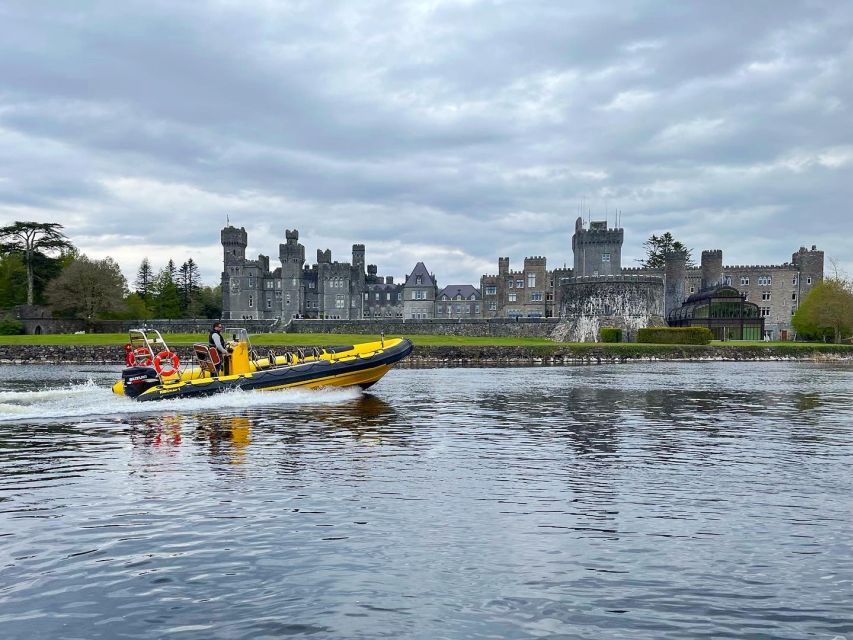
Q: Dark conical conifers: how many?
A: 4